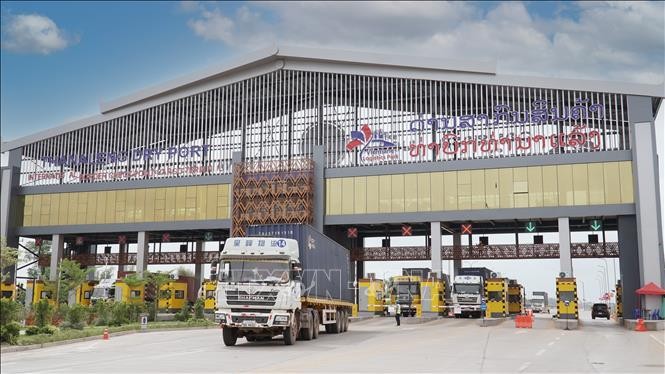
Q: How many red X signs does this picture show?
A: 7